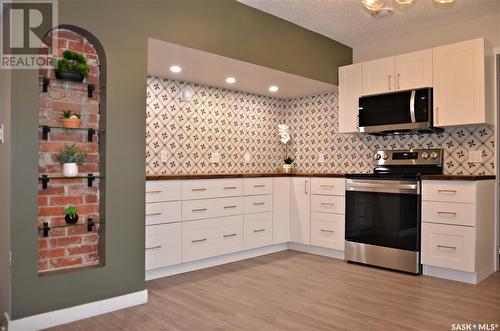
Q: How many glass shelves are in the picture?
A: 4